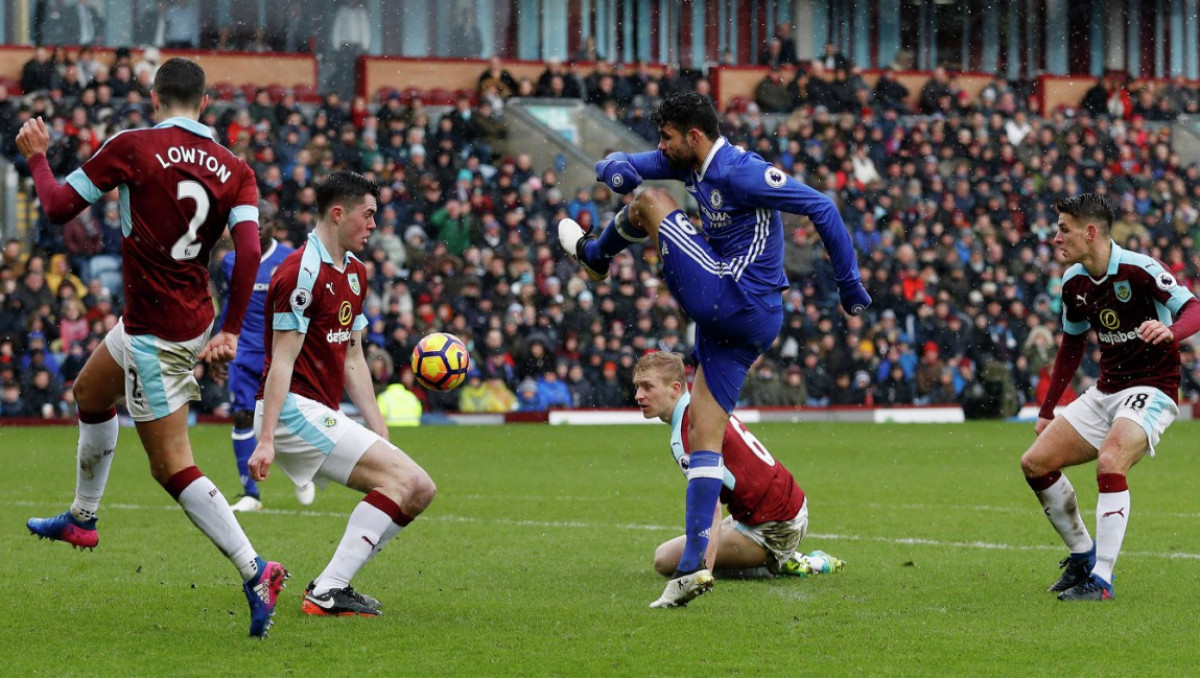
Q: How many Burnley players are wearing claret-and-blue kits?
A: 4